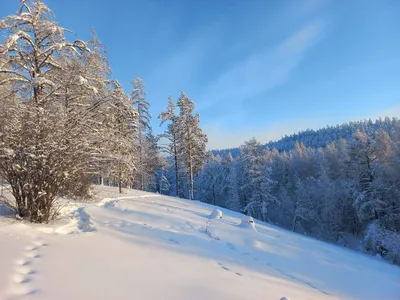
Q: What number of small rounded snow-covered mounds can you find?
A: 2